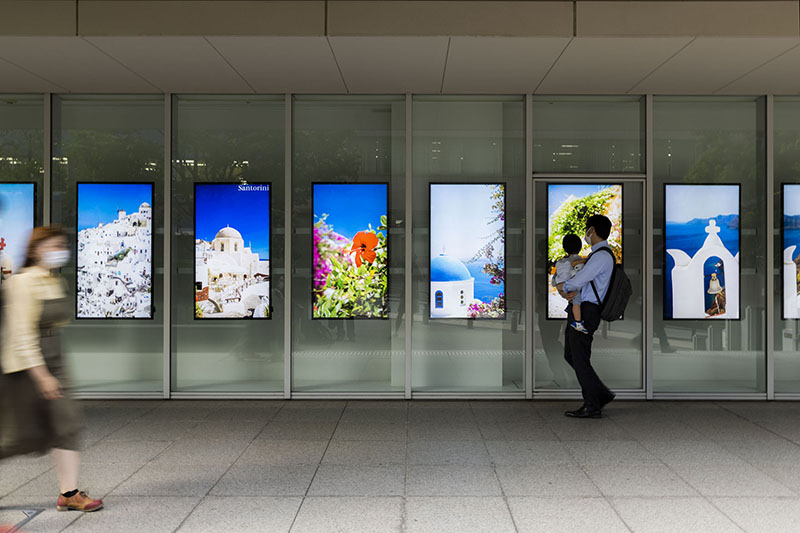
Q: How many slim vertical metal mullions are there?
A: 7